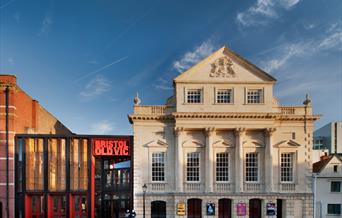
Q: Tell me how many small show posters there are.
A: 4